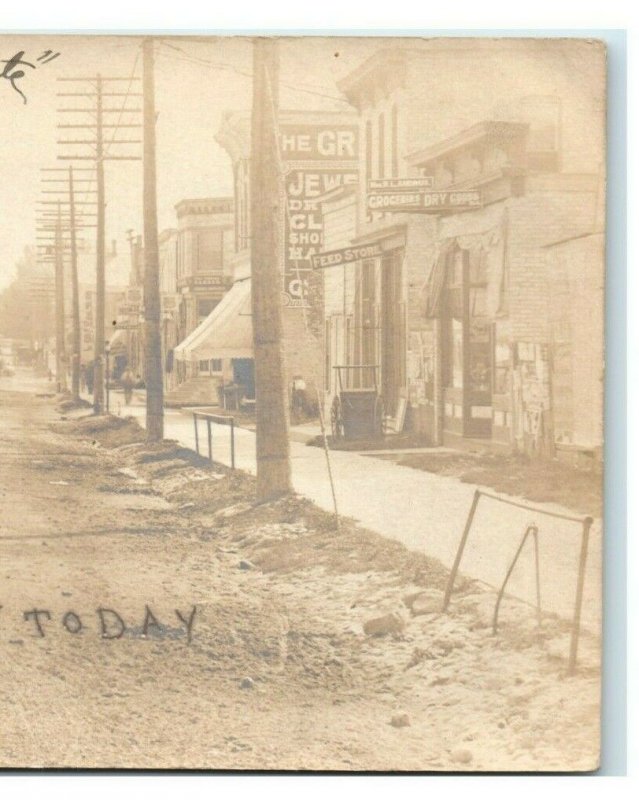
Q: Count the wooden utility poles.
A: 5